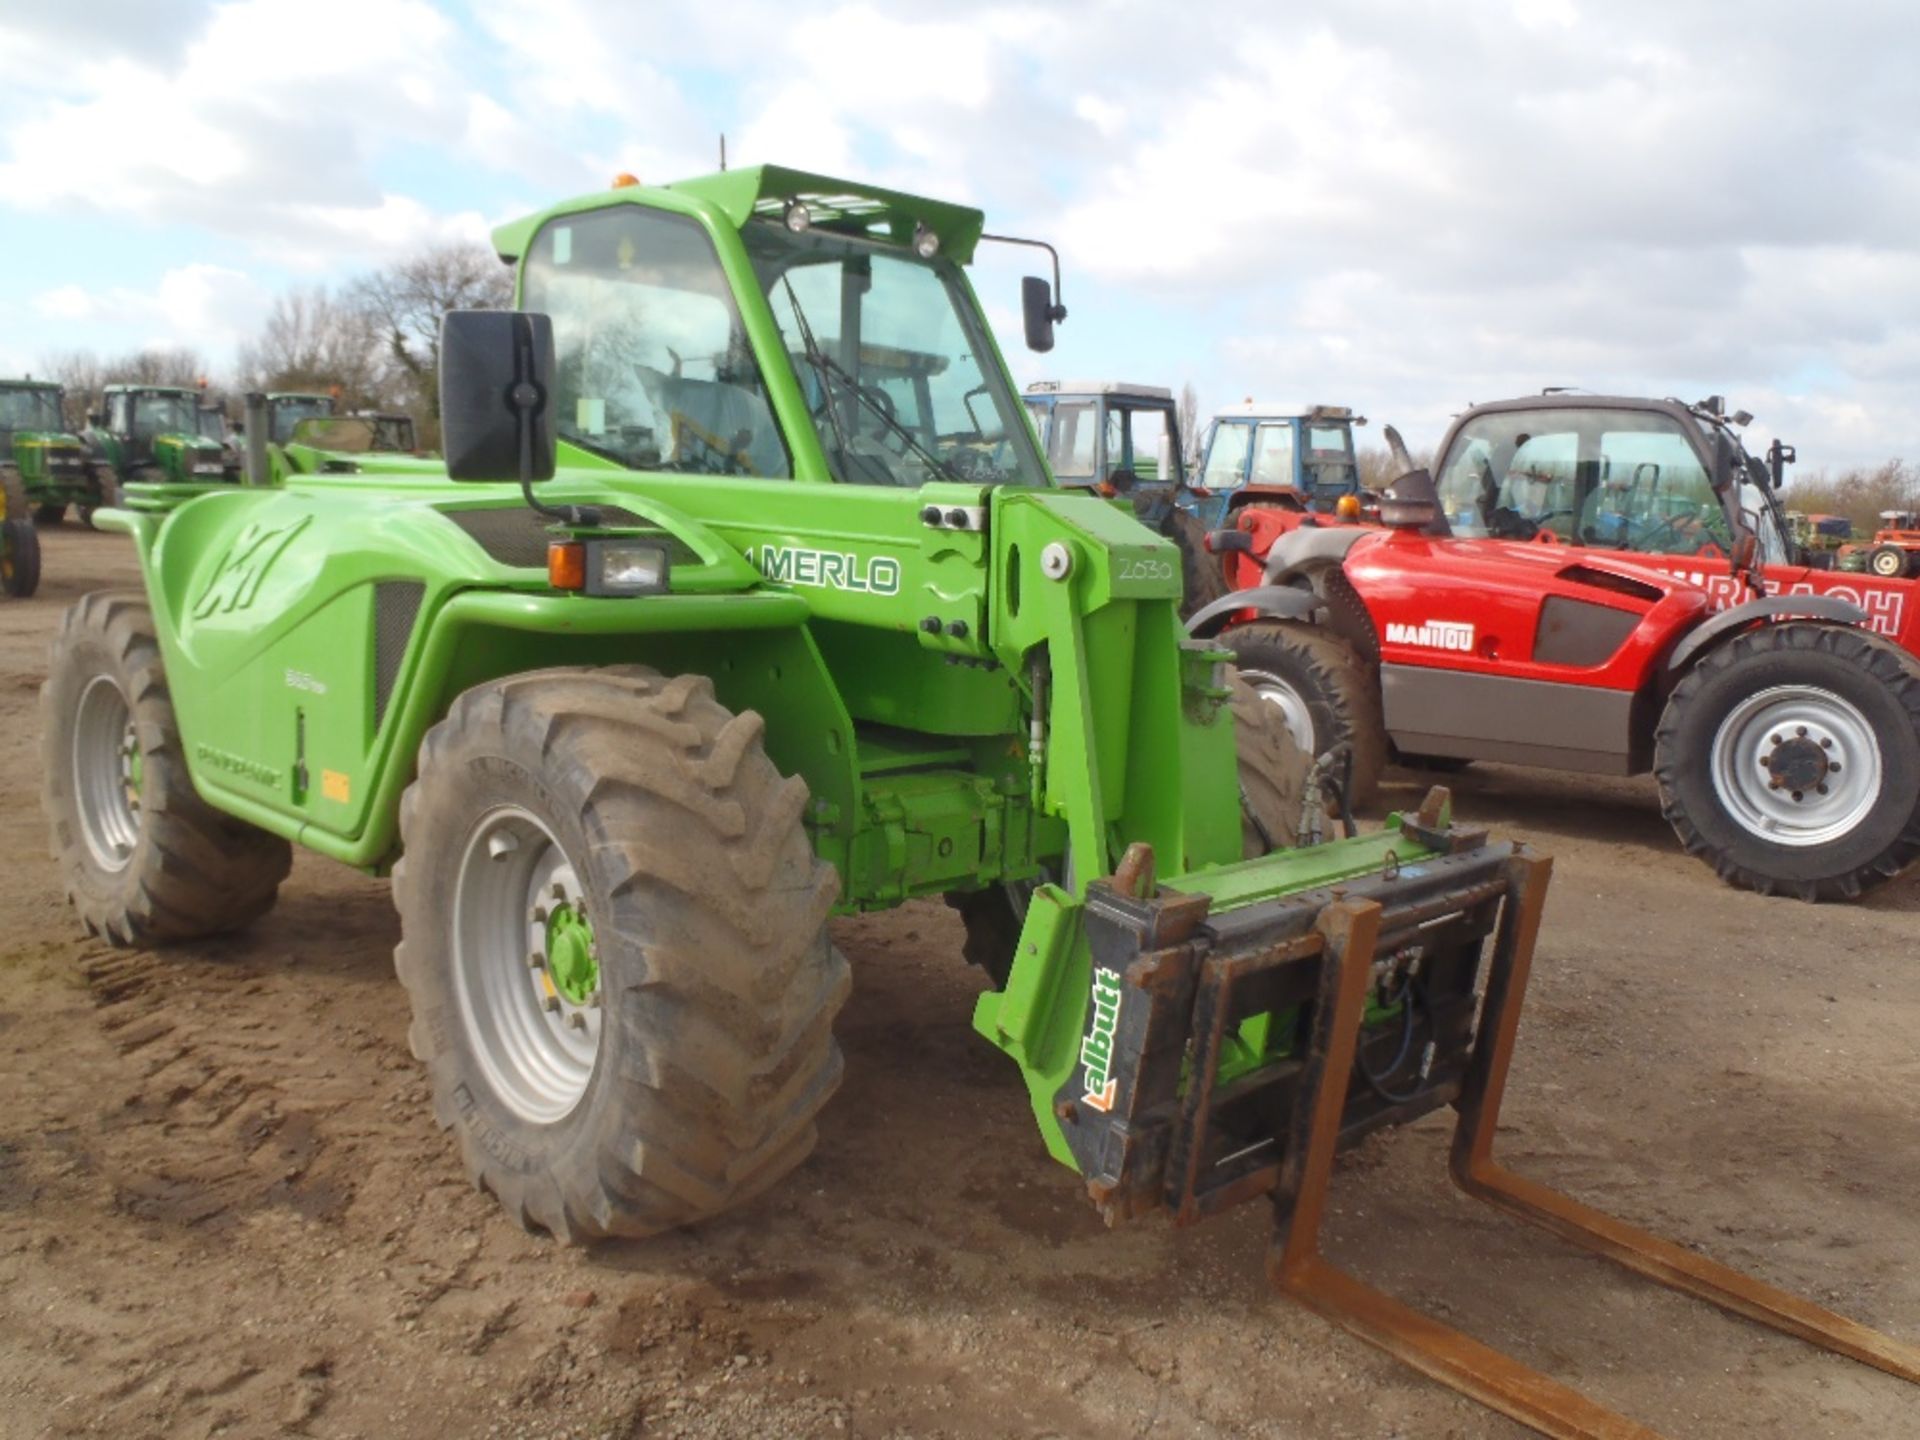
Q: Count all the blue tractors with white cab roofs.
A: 2